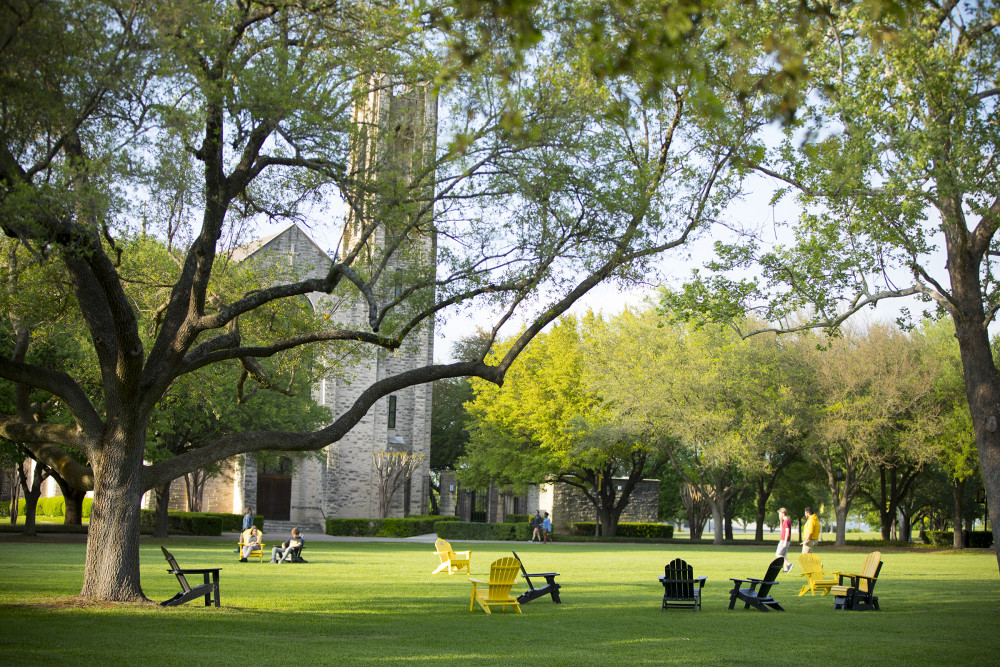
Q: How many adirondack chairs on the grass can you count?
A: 10